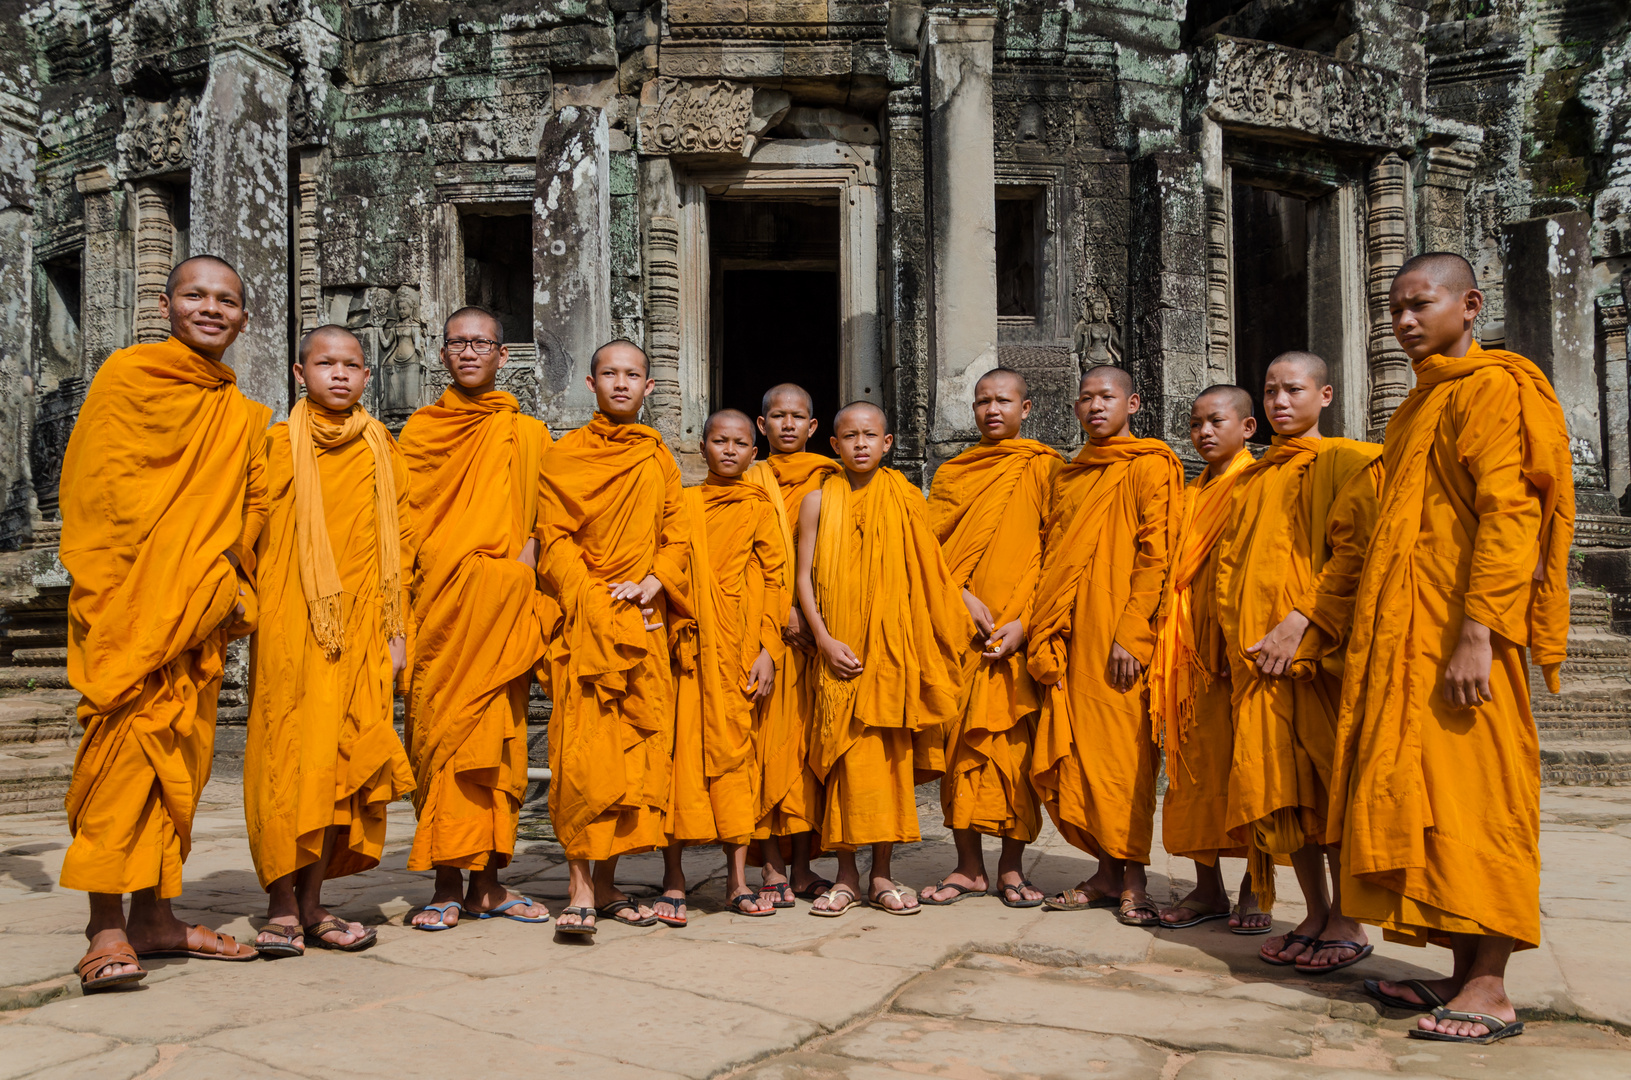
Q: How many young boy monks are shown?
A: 12